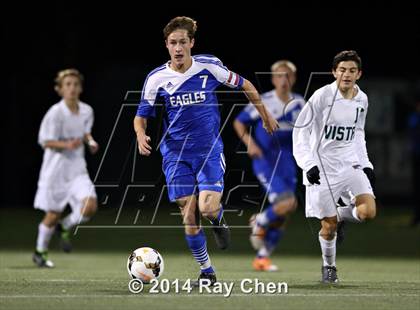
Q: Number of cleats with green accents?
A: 2